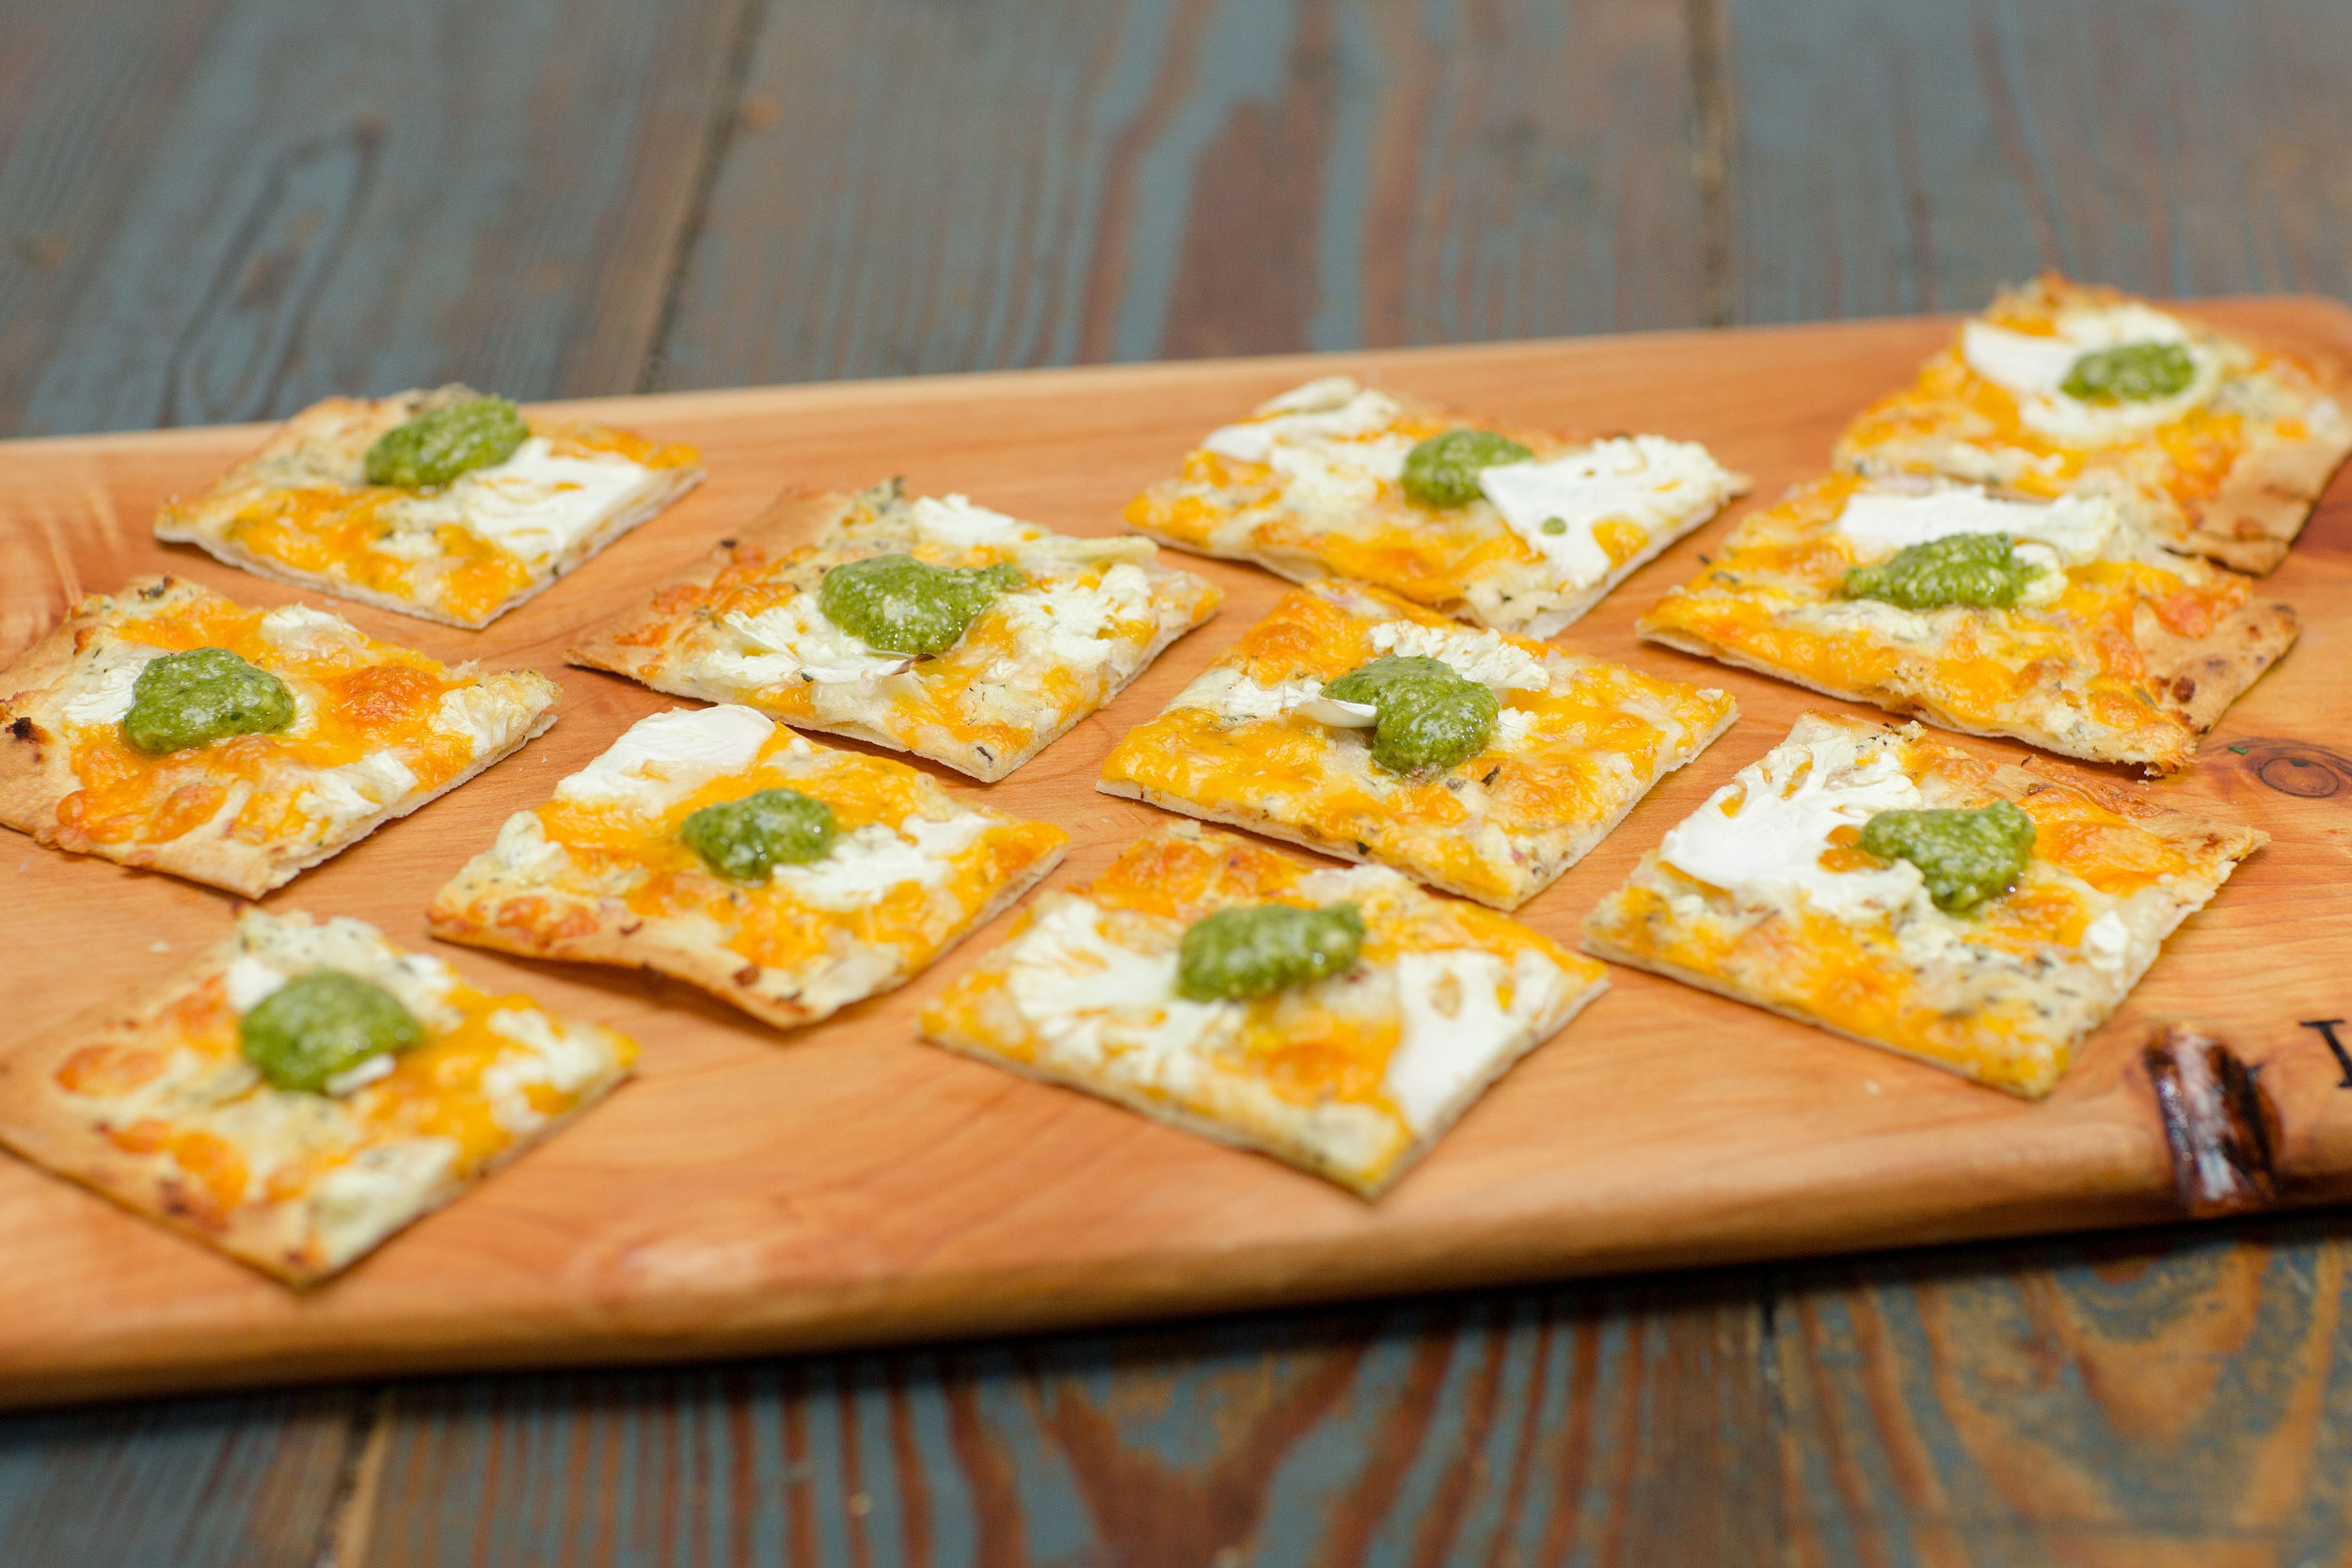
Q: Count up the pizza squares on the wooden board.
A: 11